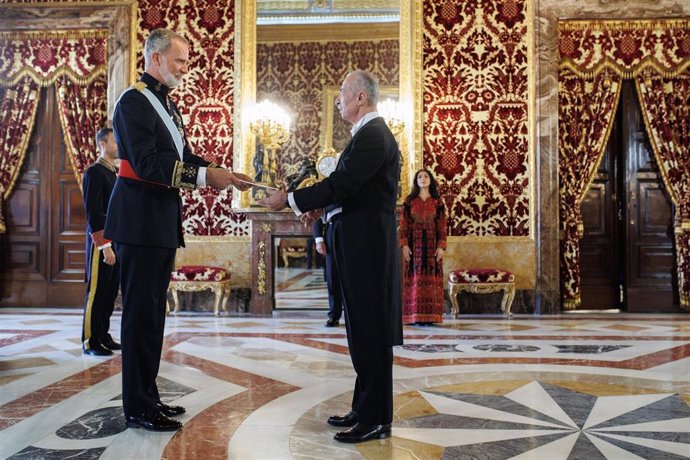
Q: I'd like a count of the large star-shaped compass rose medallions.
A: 1